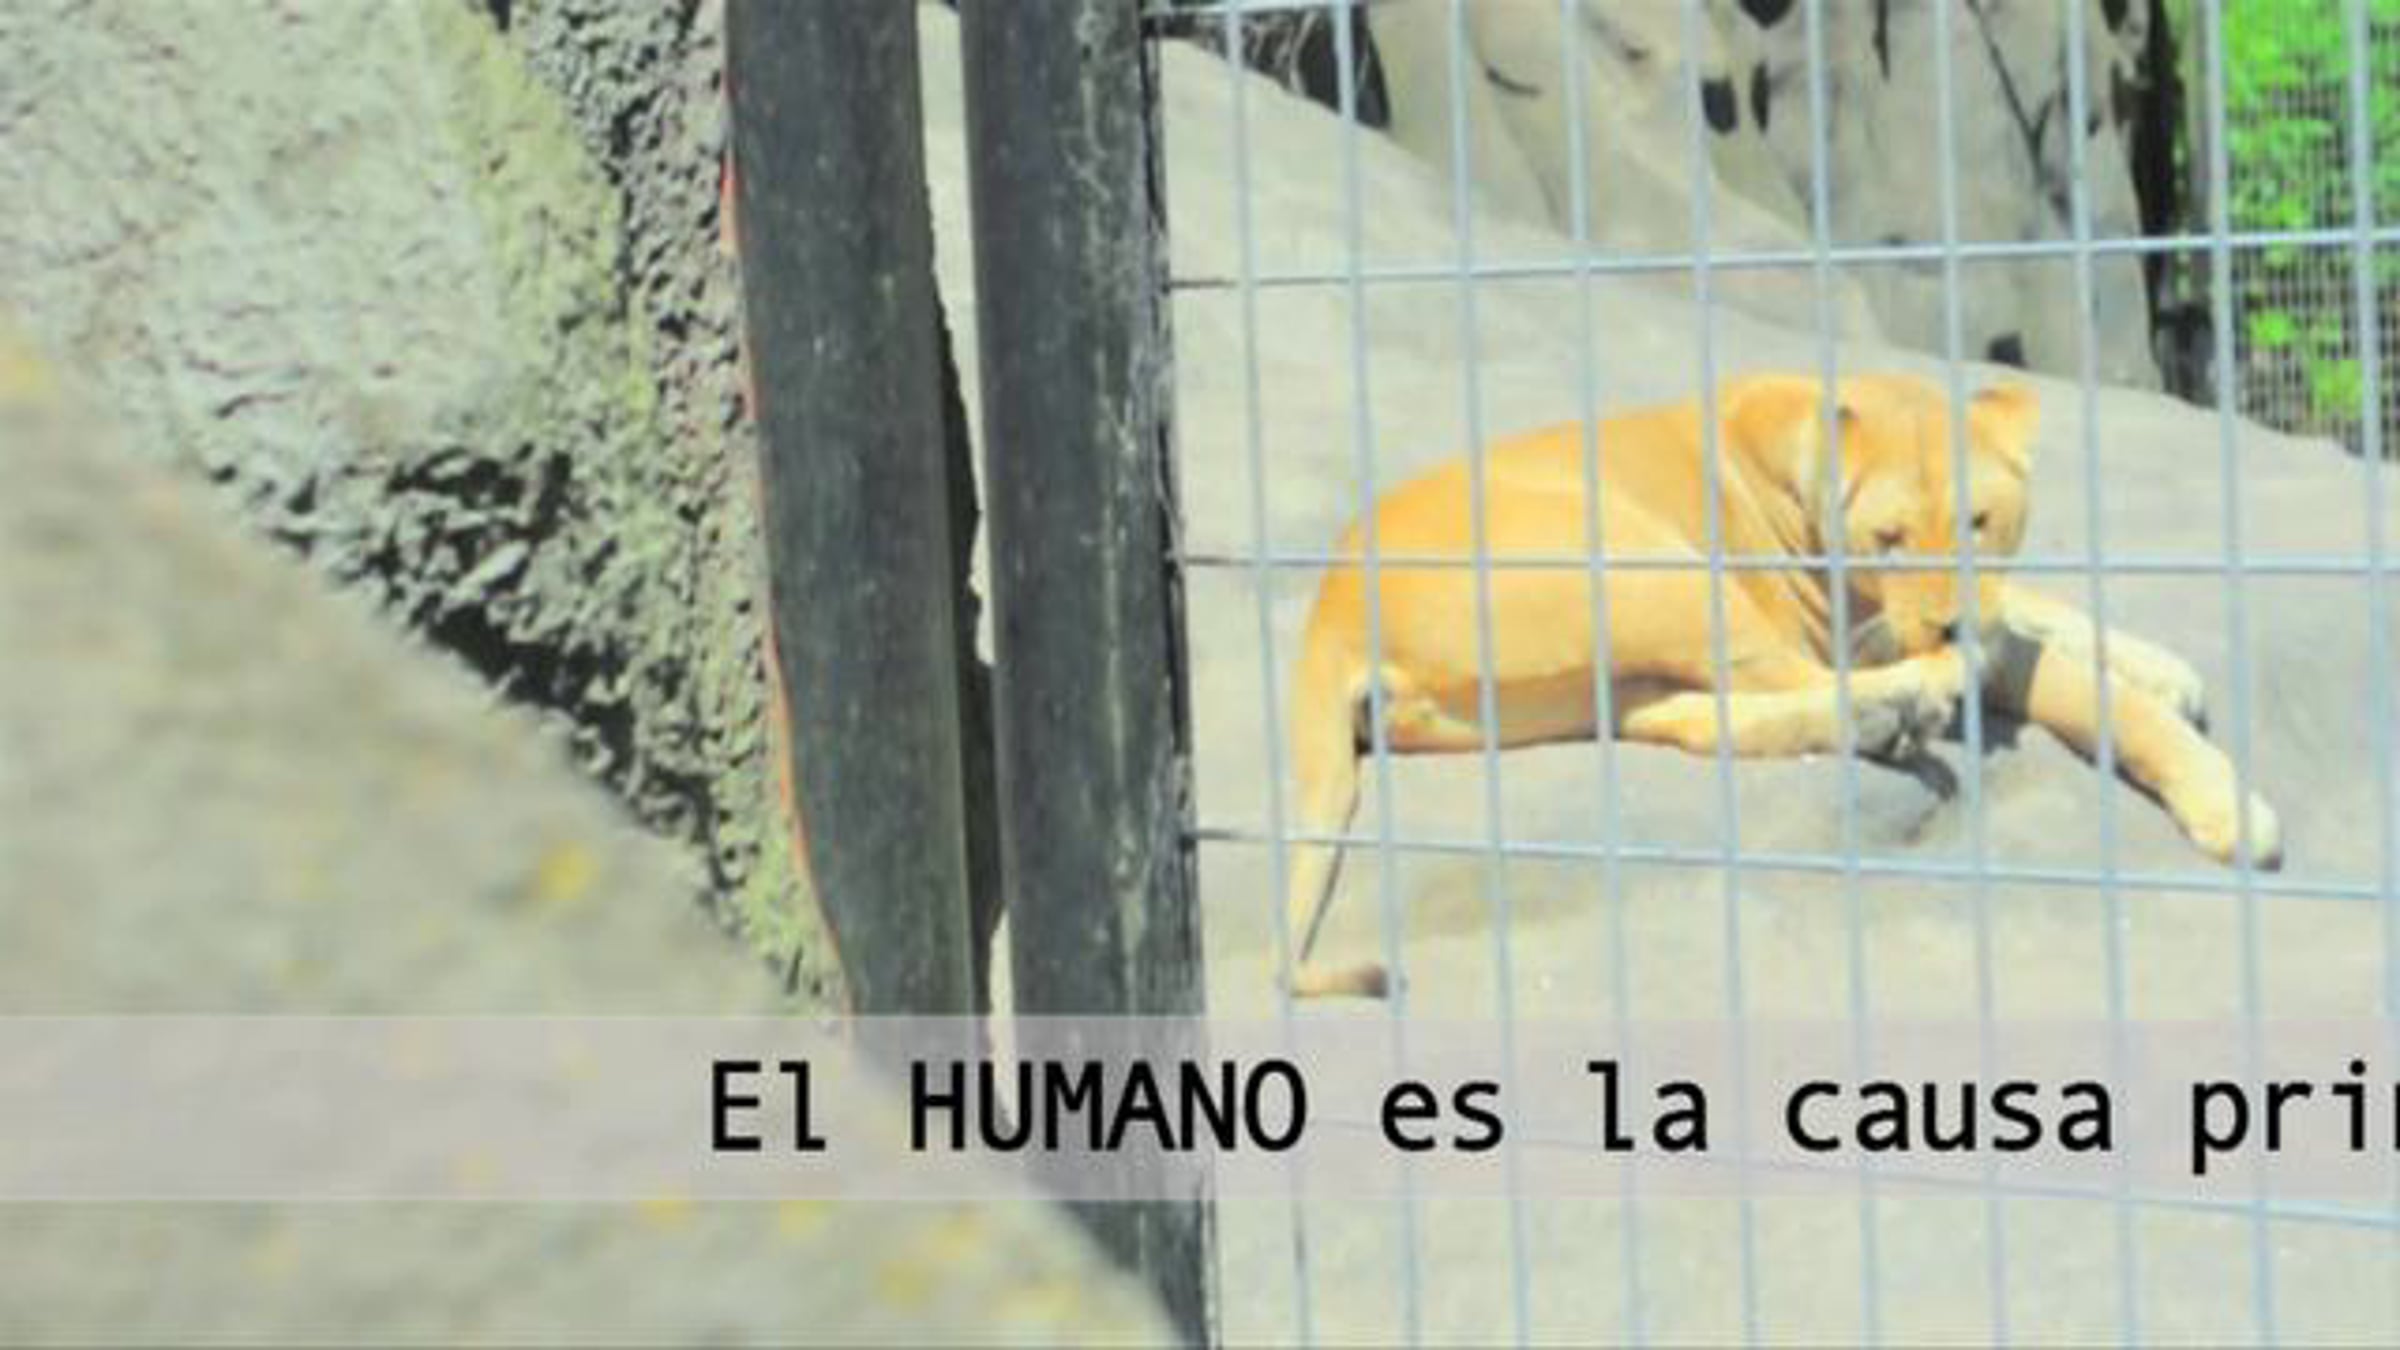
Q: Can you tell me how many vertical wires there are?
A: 10